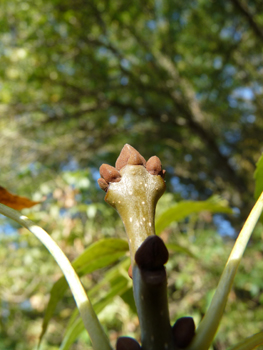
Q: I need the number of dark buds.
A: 3